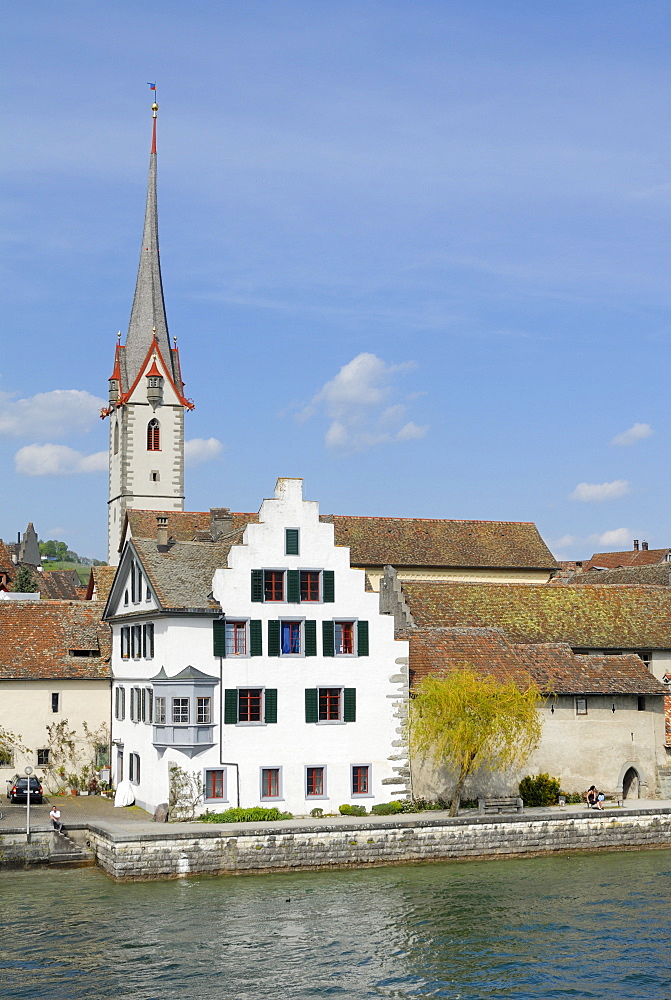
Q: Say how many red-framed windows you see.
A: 11